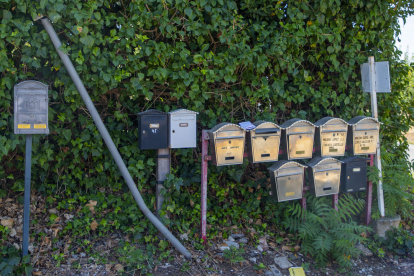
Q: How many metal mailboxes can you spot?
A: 11